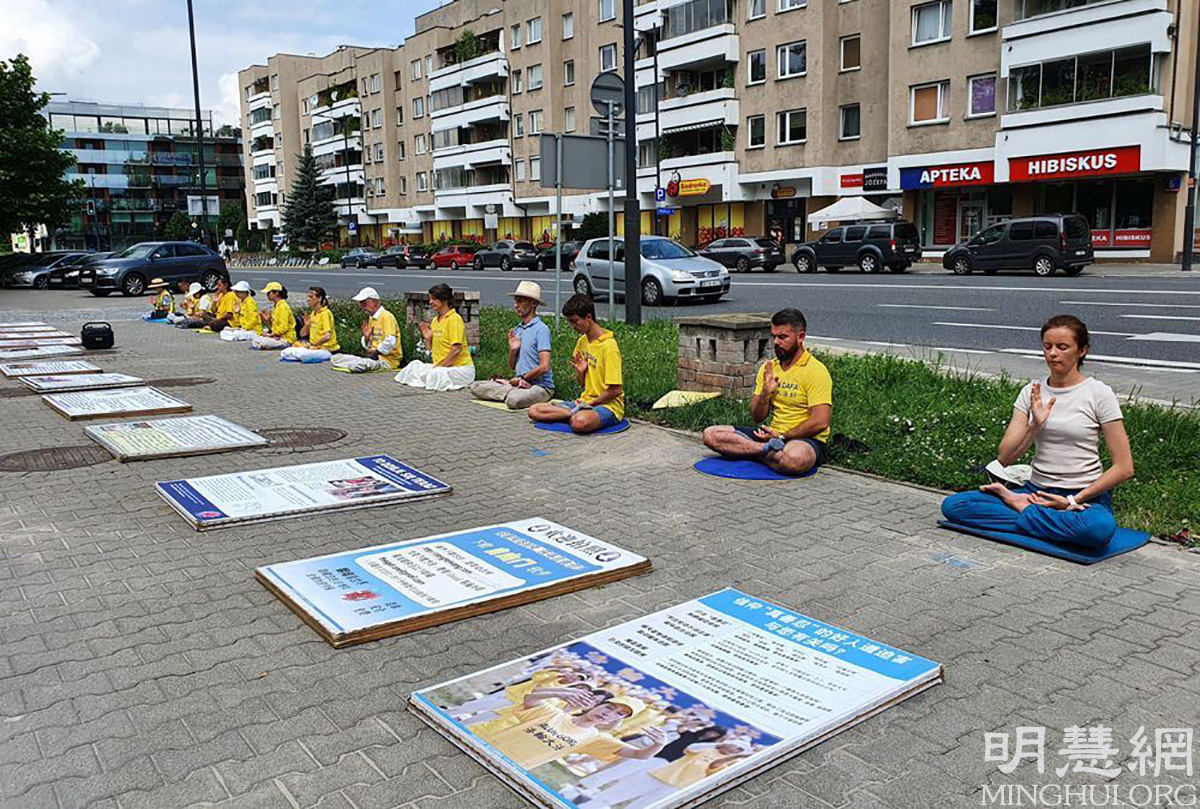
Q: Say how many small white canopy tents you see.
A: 1